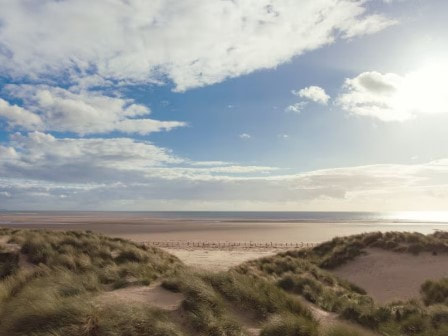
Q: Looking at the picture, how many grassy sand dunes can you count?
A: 2